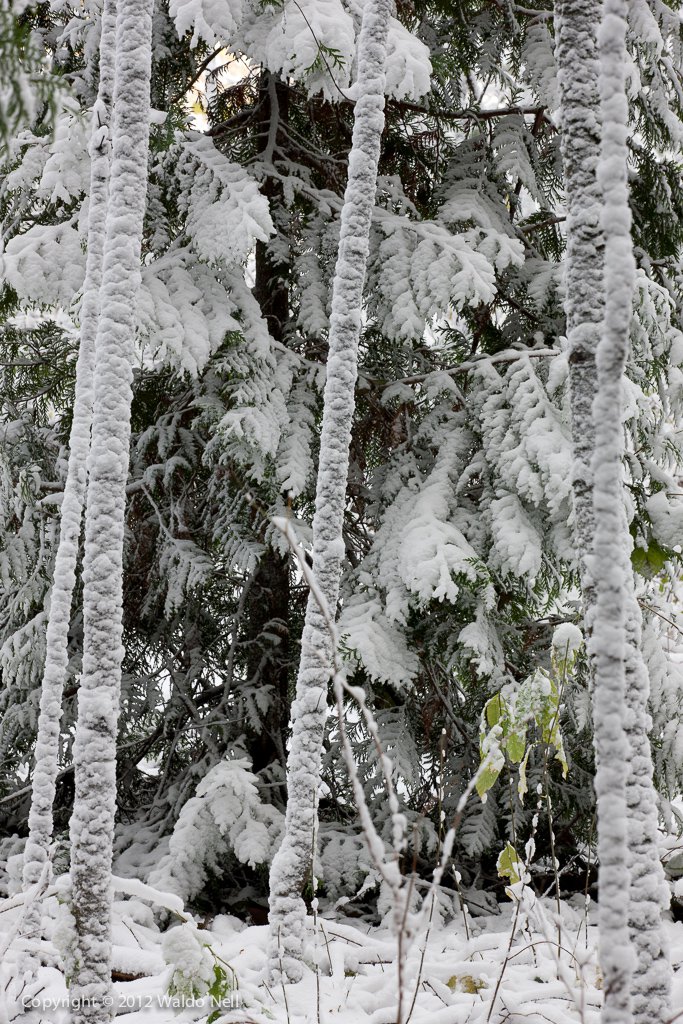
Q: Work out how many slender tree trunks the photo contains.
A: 5